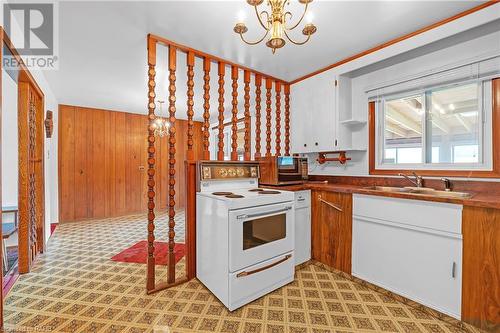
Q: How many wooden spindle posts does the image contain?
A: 11